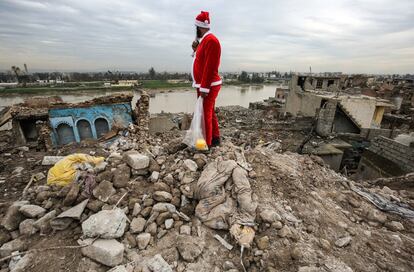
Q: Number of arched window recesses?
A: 3